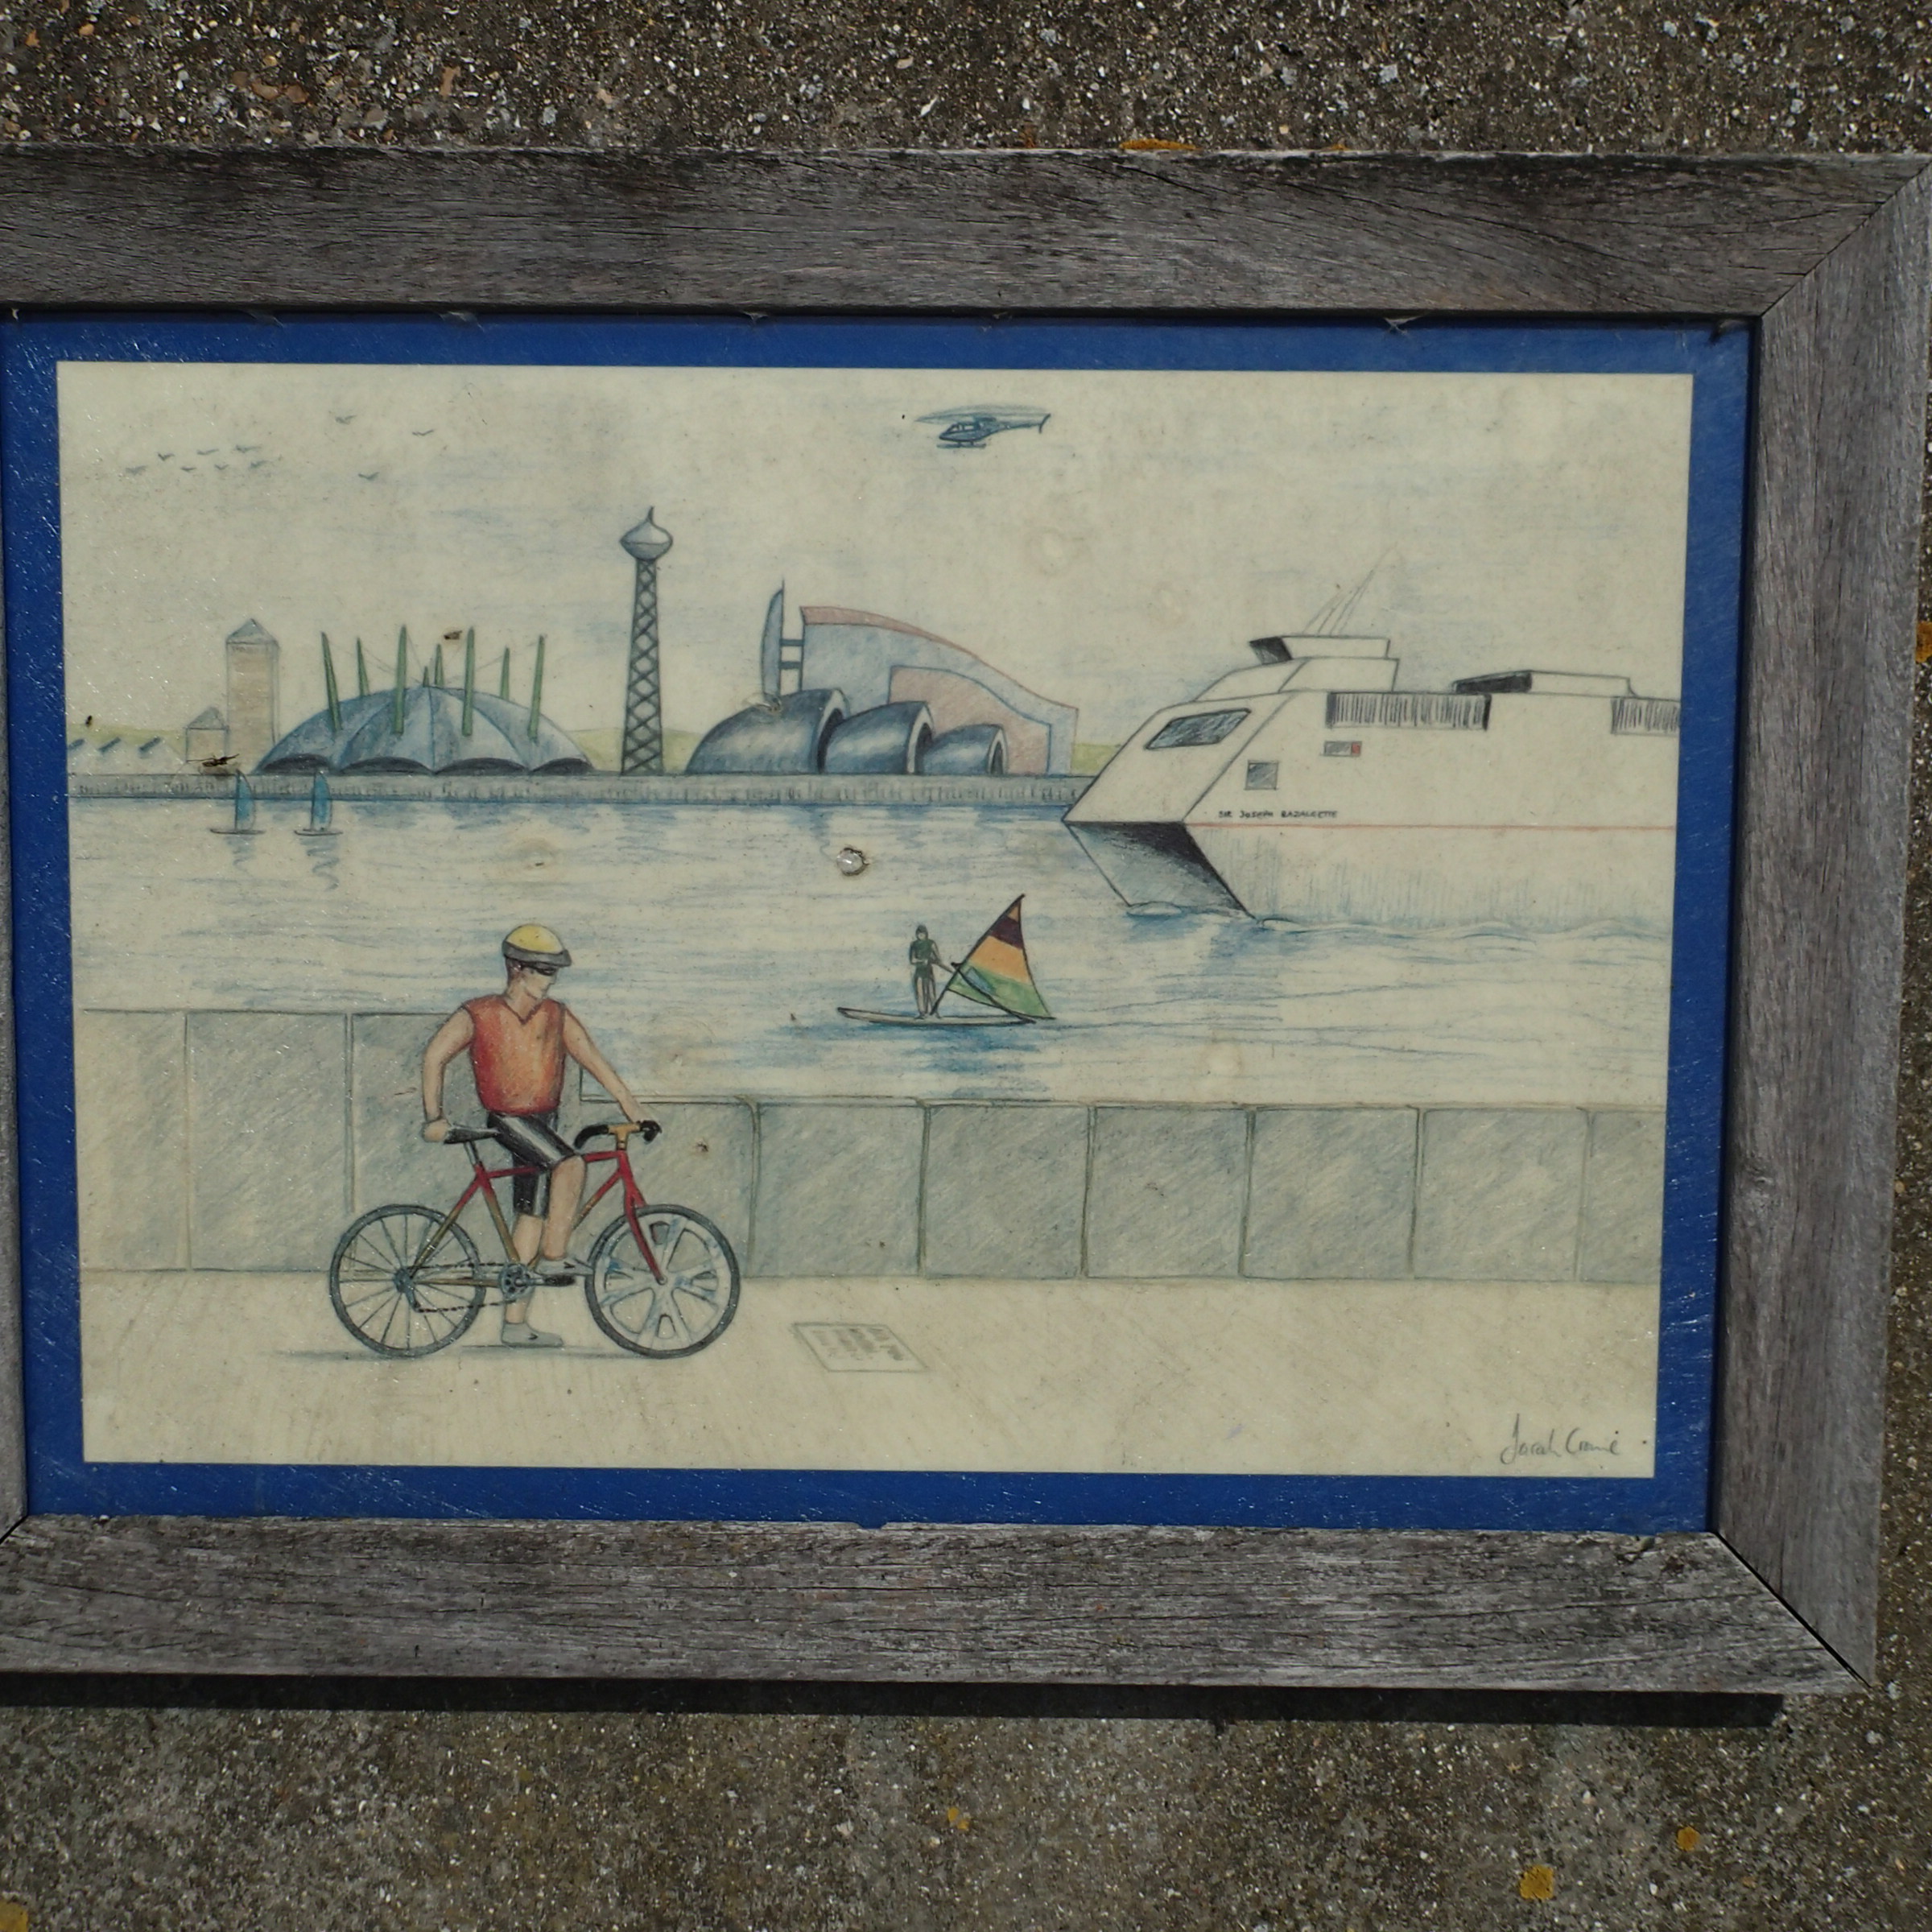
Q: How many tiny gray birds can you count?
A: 10